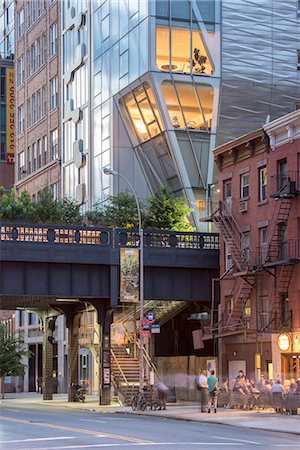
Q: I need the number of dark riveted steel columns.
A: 3